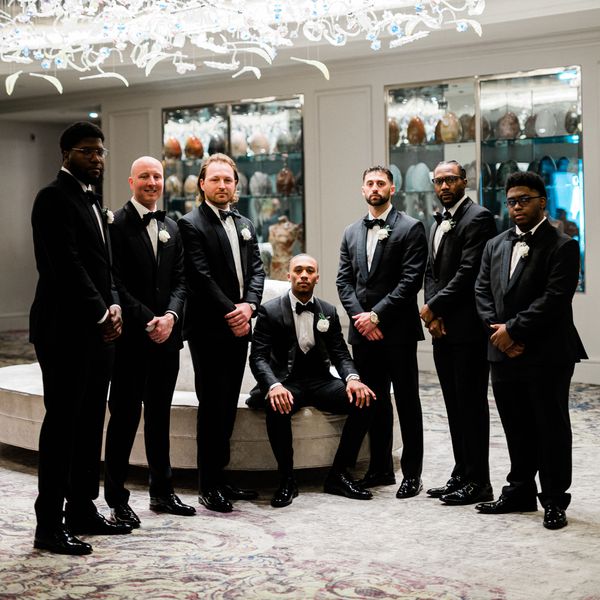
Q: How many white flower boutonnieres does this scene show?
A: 7